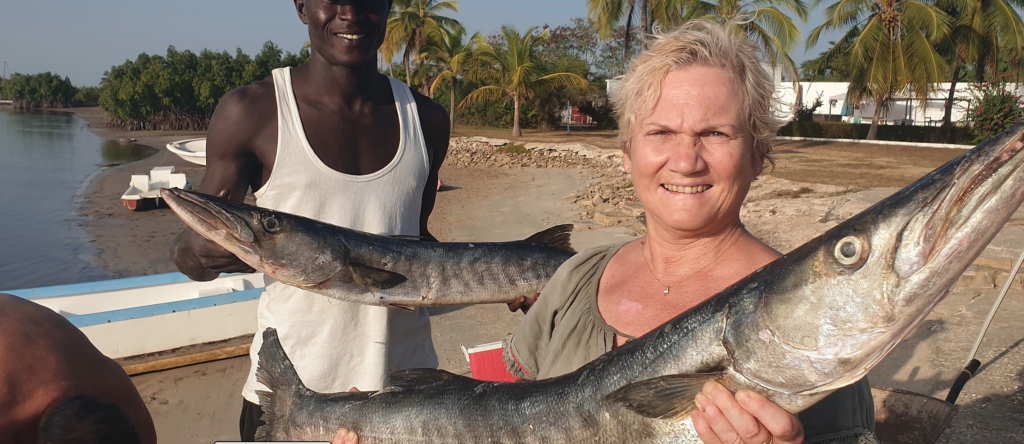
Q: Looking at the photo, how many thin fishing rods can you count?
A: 1